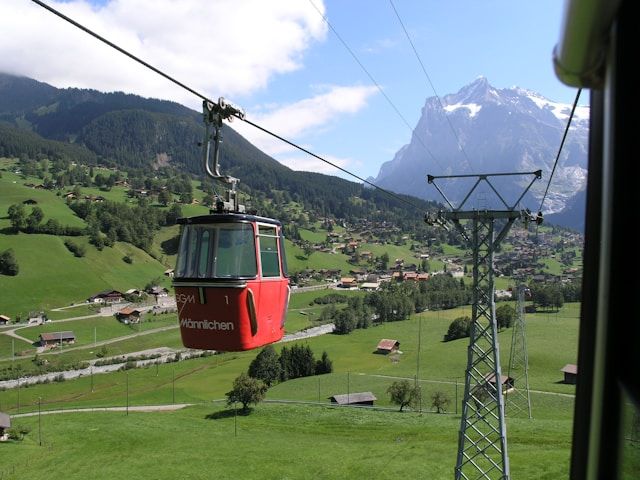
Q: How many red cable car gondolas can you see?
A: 1